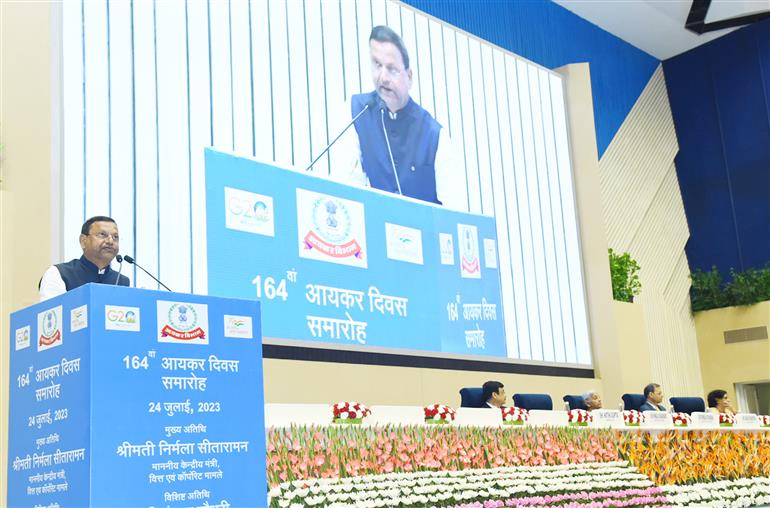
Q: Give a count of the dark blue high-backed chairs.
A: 5